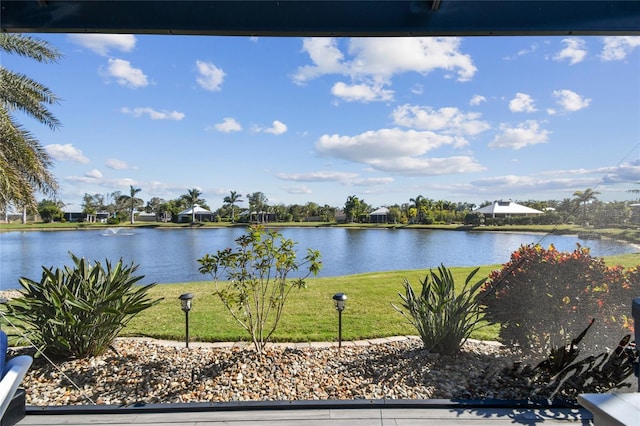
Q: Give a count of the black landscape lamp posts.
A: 2